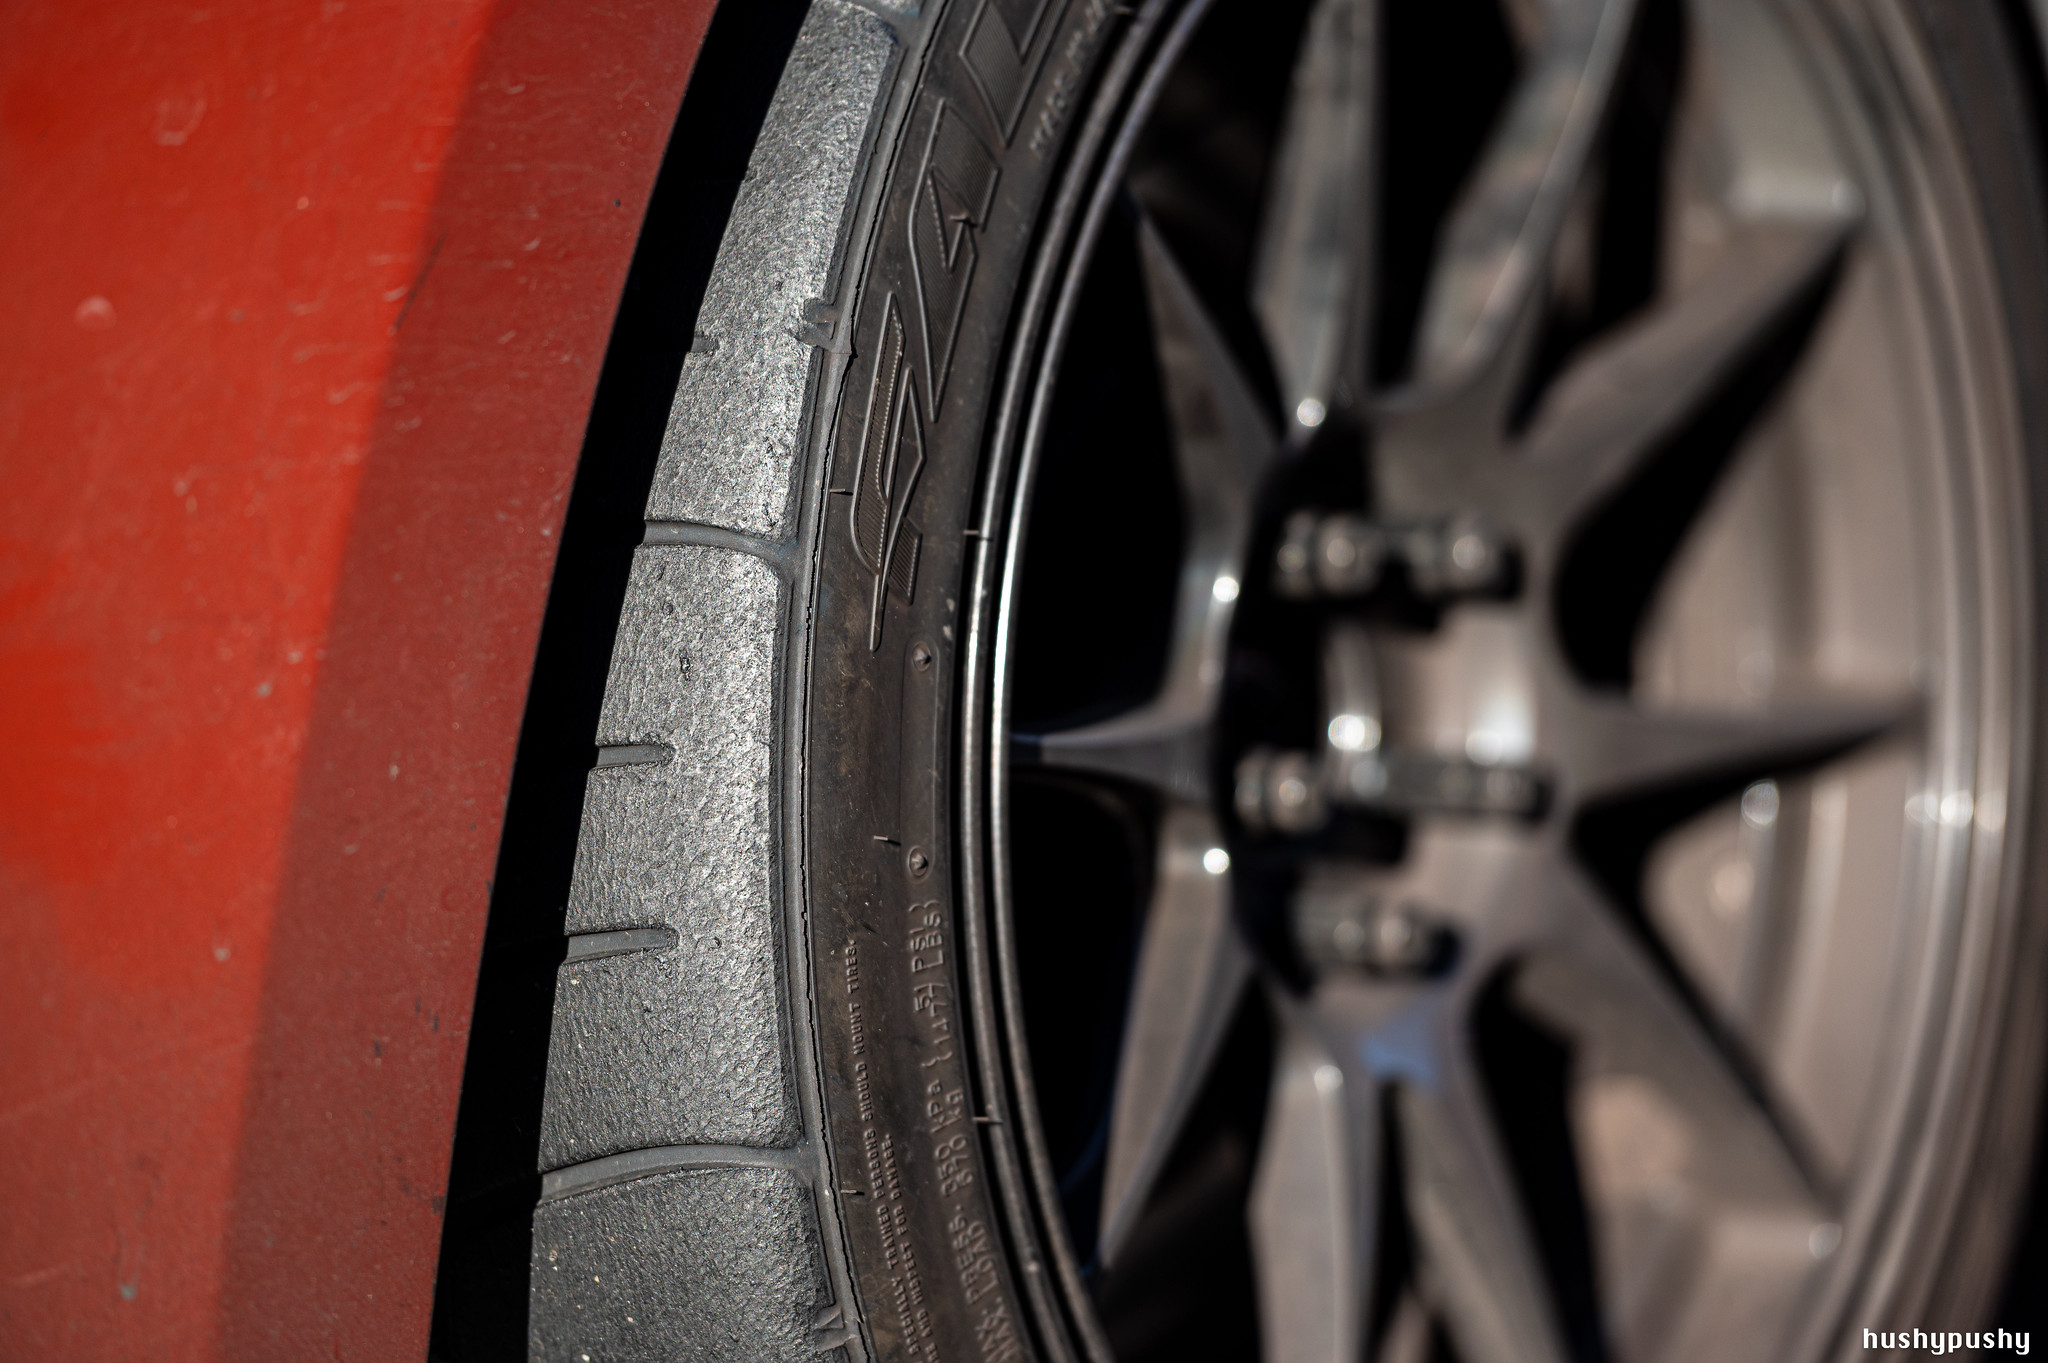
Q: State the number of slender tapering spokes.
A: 10